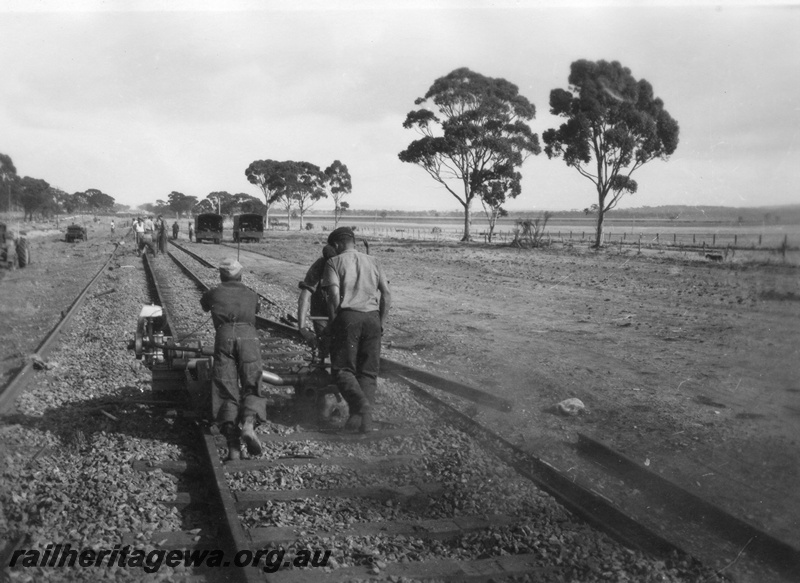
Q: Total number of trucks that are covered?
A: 2